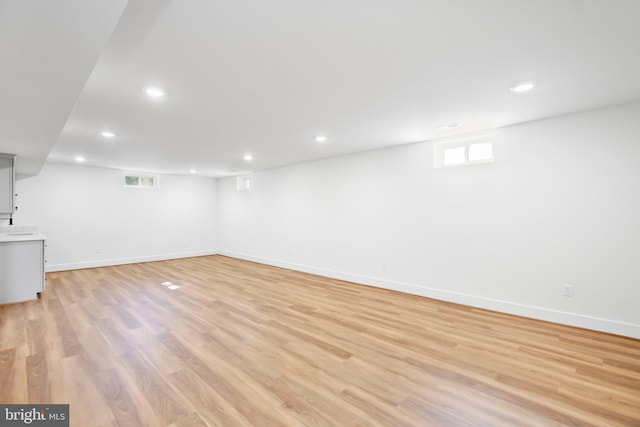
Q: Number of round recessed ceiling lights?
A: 7